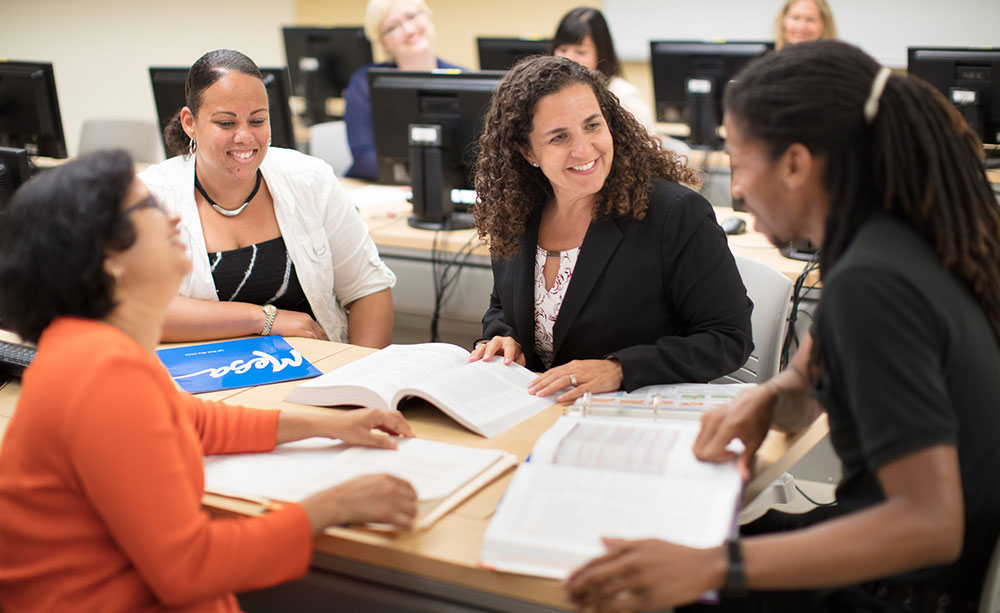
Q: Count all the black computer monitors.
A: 8